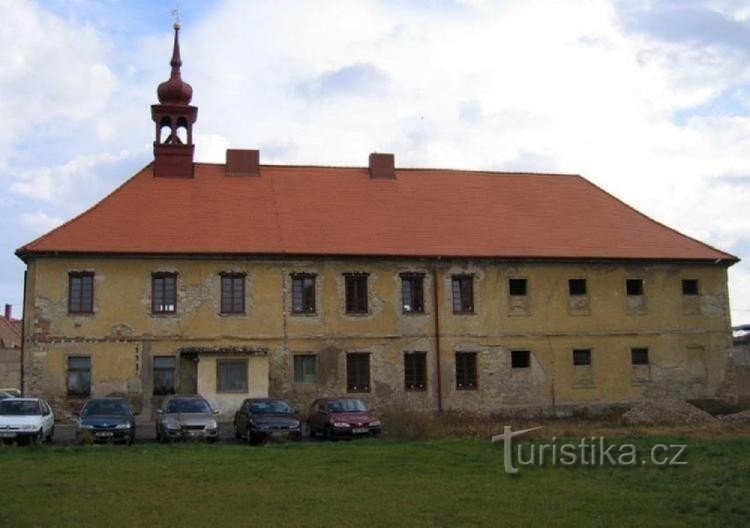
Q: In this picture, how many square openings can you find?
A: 7